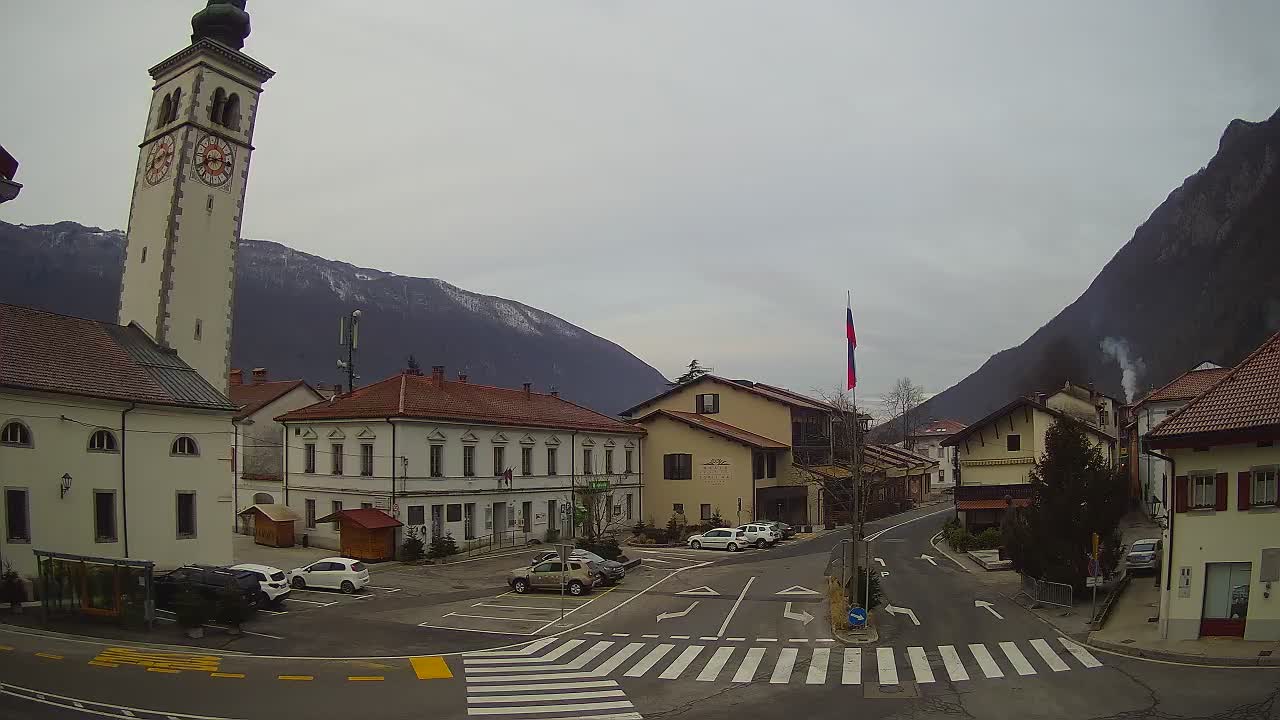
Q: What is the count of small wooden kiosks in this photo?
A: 2